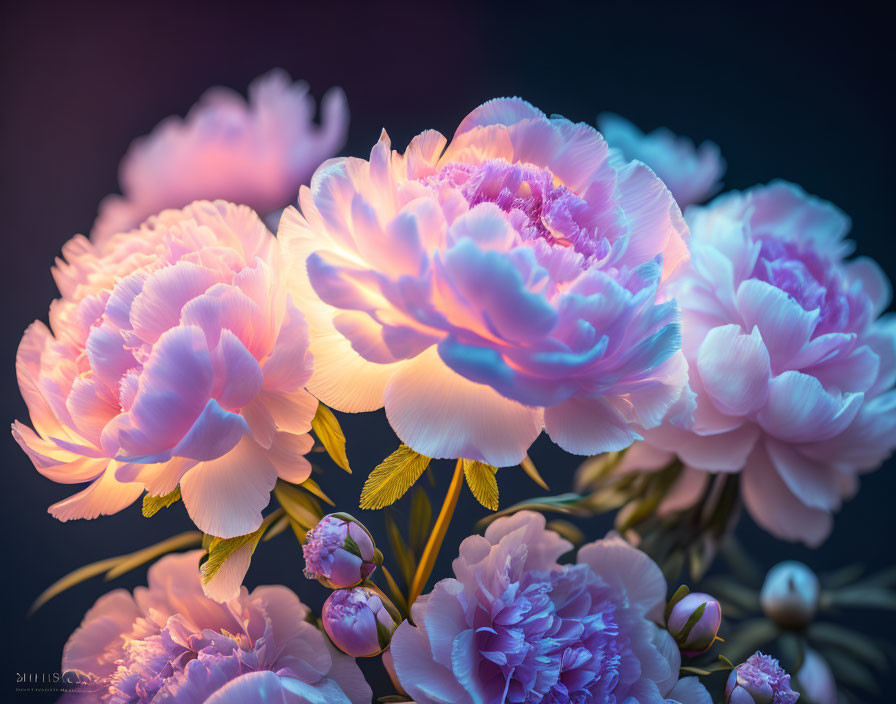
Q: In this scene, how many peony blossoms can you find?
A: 7